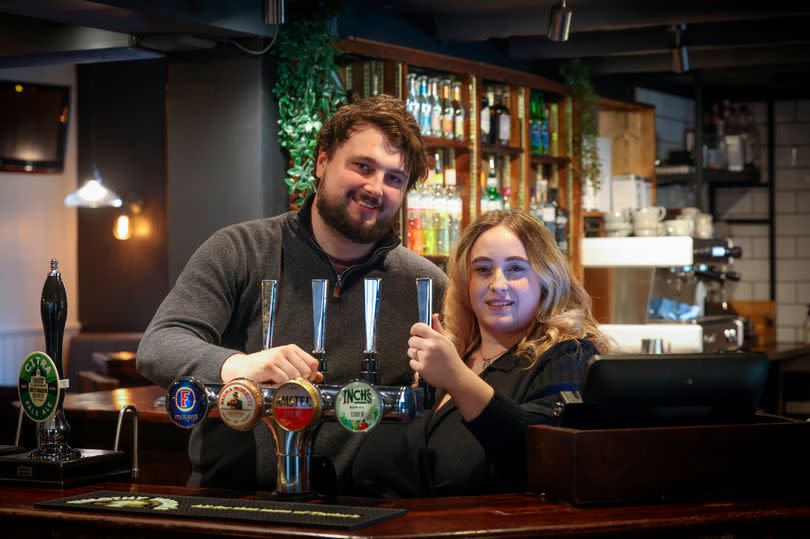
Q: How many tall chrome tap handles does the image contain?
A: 4